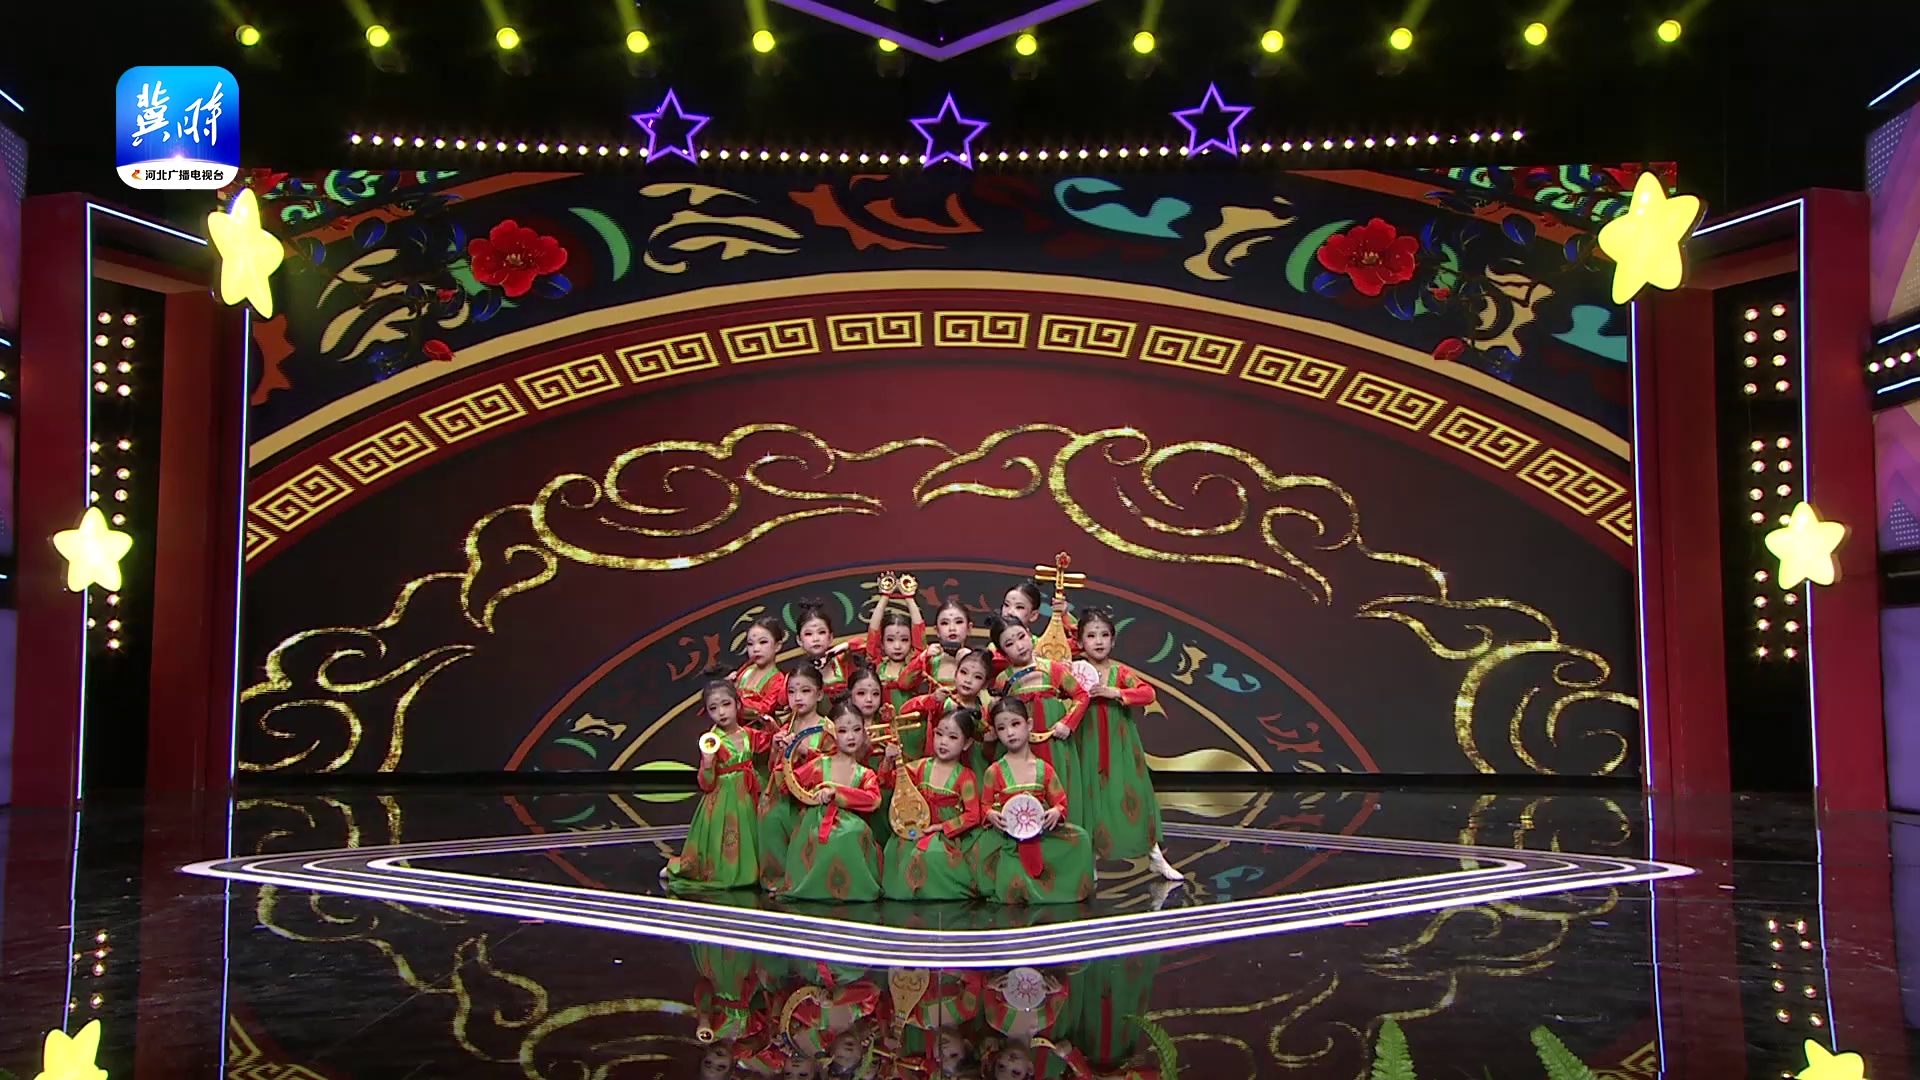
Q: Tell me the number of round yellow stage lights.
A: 12